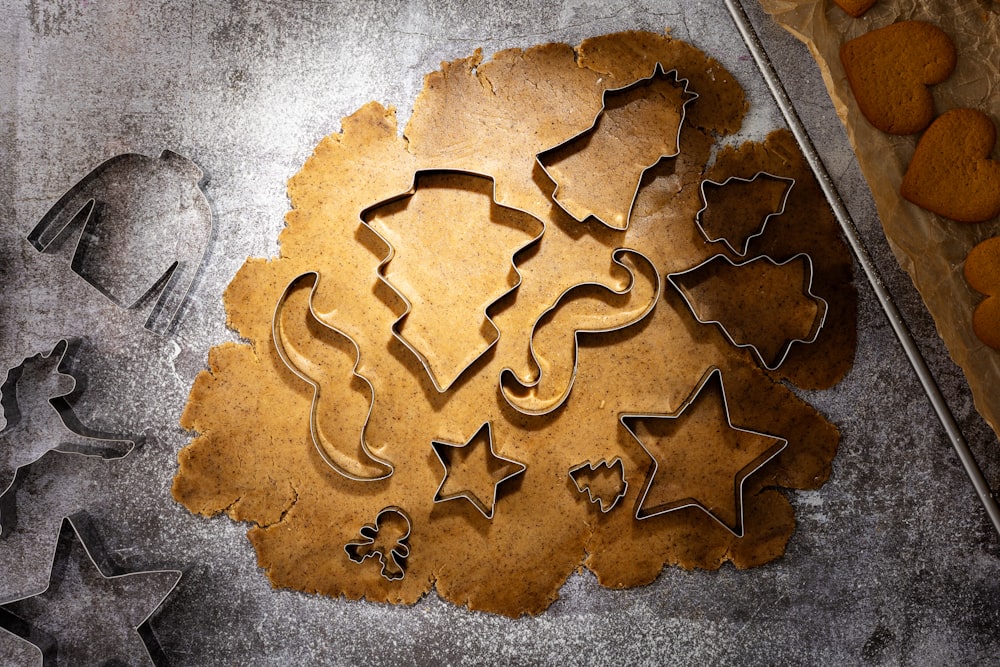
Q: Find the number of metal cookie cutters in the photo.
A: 13